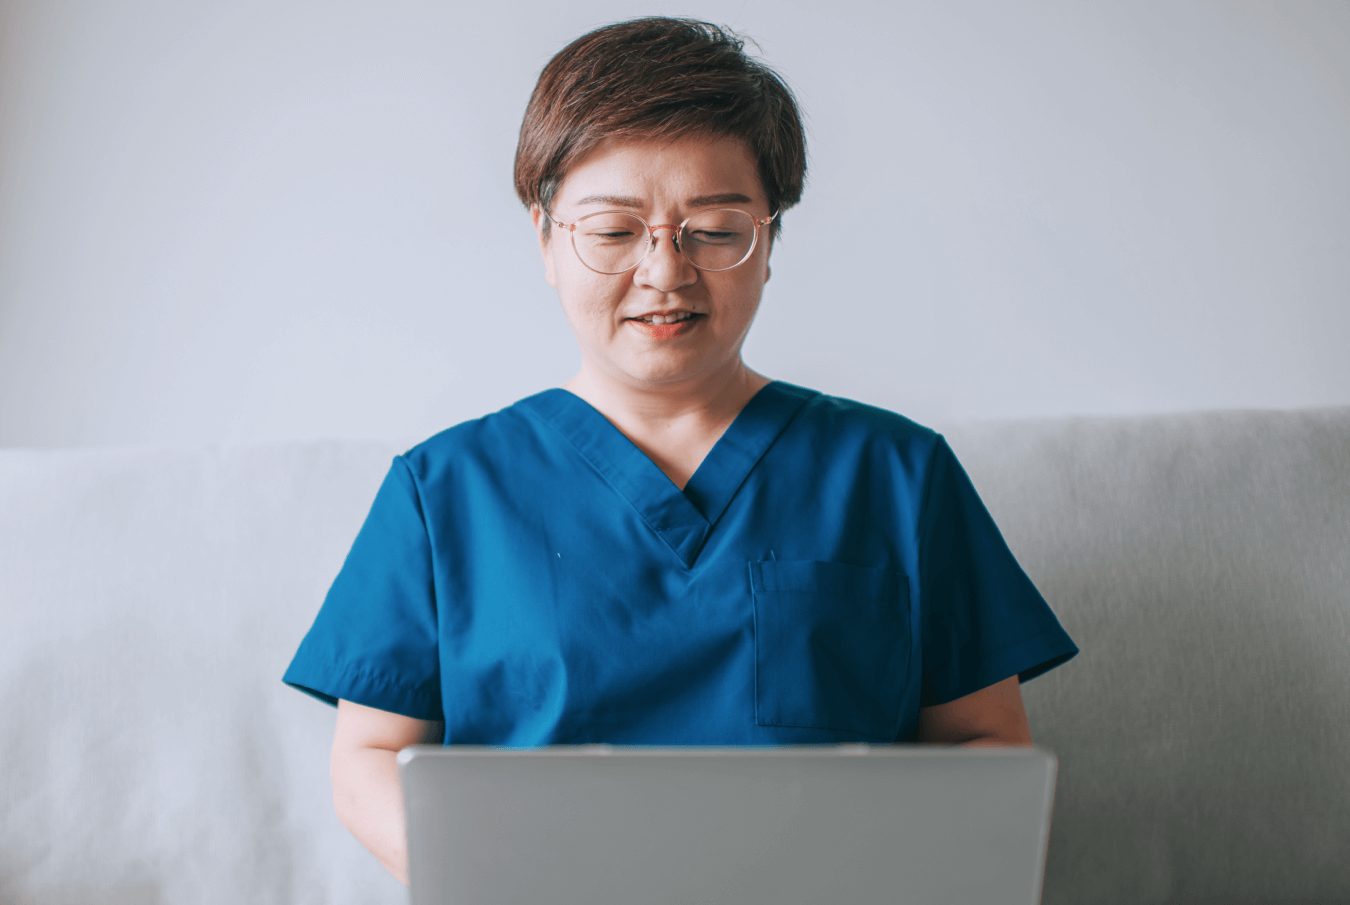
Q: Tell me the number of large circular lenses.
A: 2